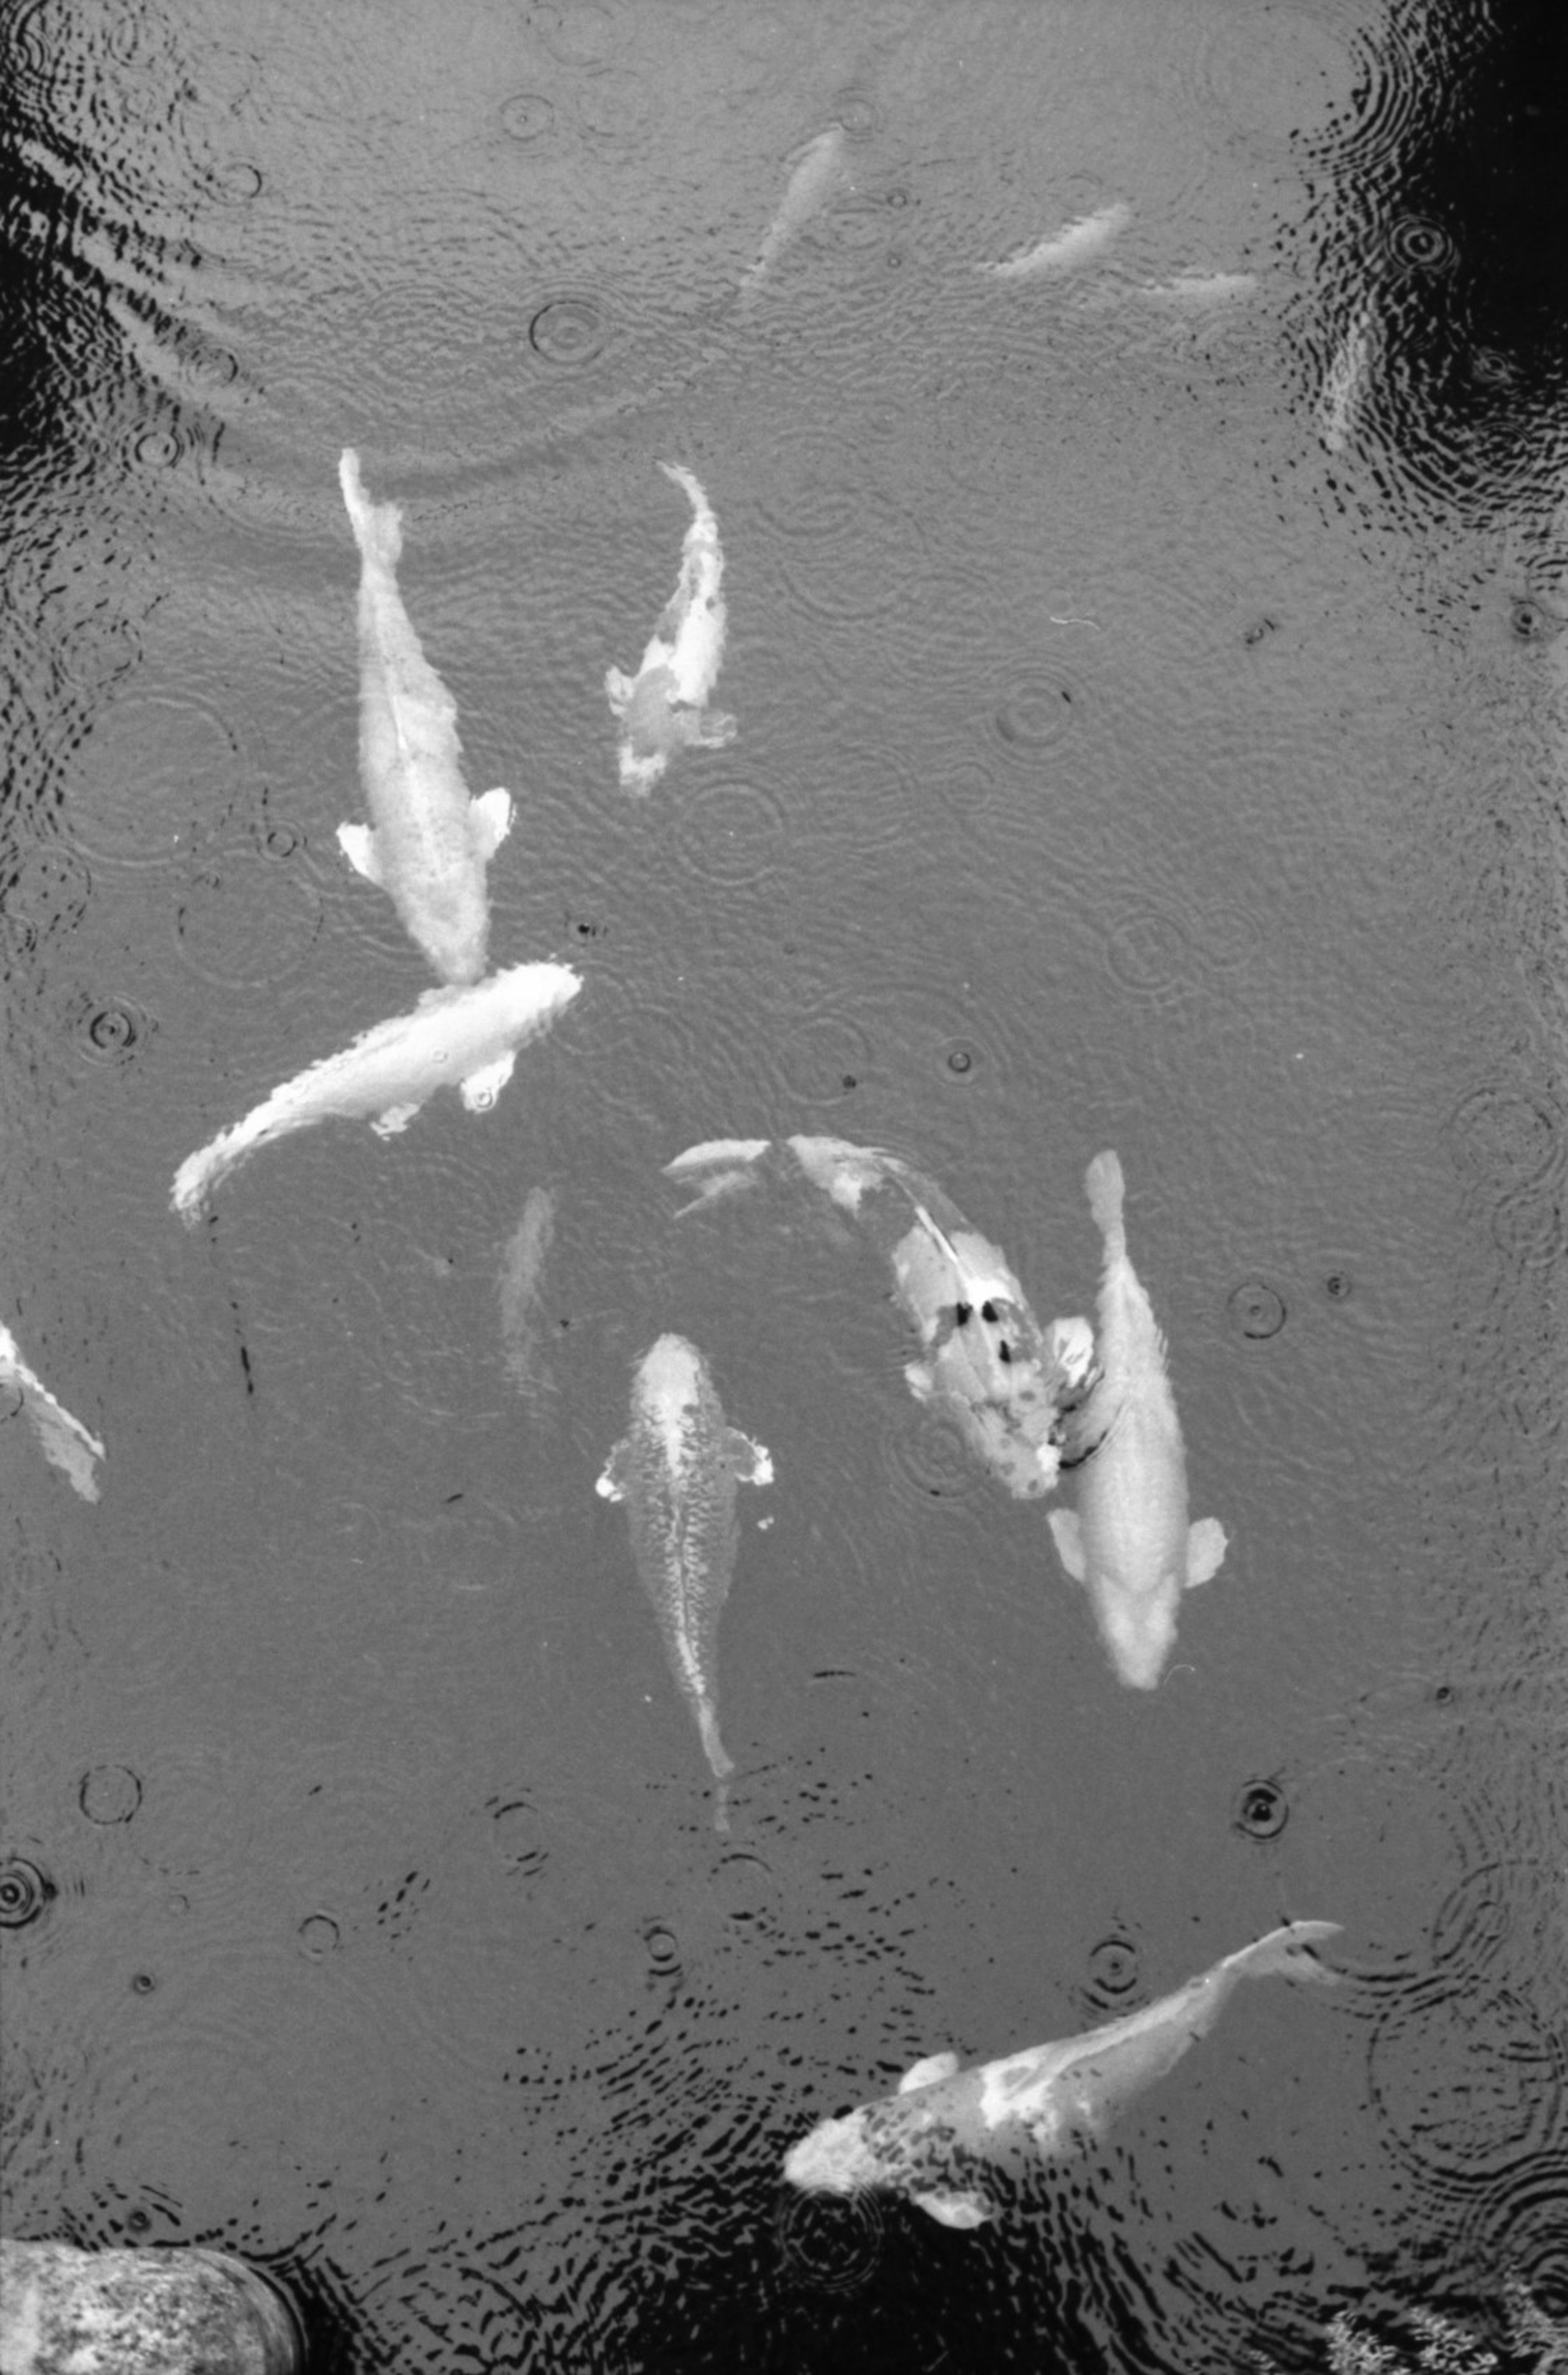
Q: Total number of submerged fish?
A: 13